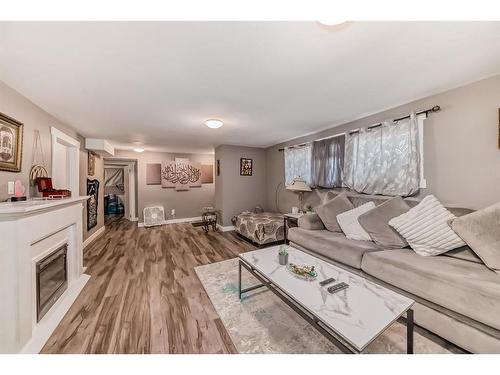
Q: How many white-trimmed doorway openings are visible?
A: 2